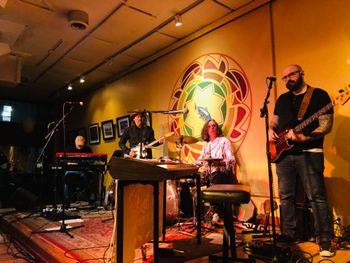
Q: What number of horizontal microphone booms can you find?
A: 1